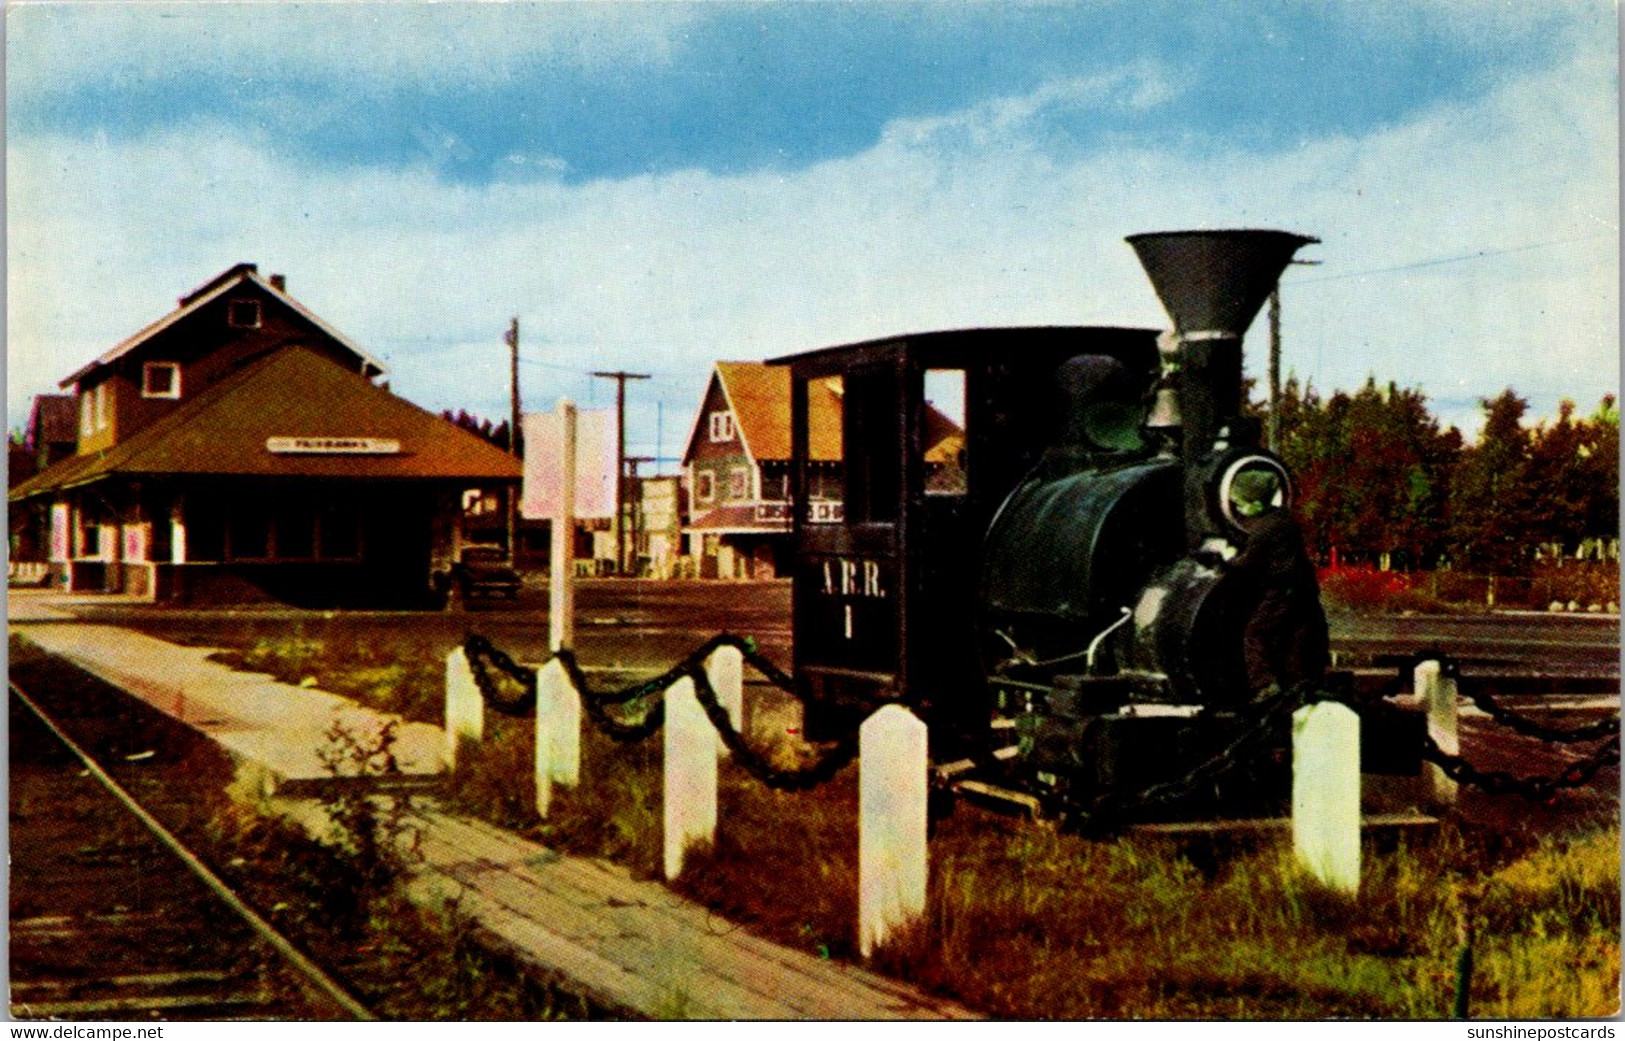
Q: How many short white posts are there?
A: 7